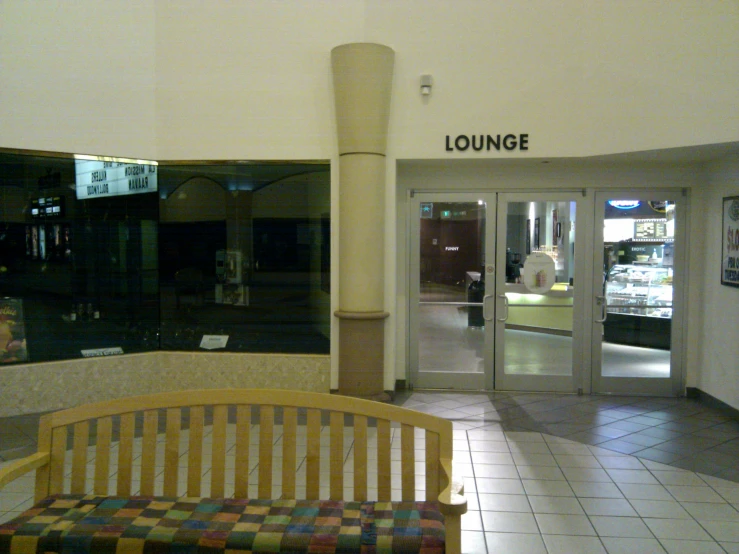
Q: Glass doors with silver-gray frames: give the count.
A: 3